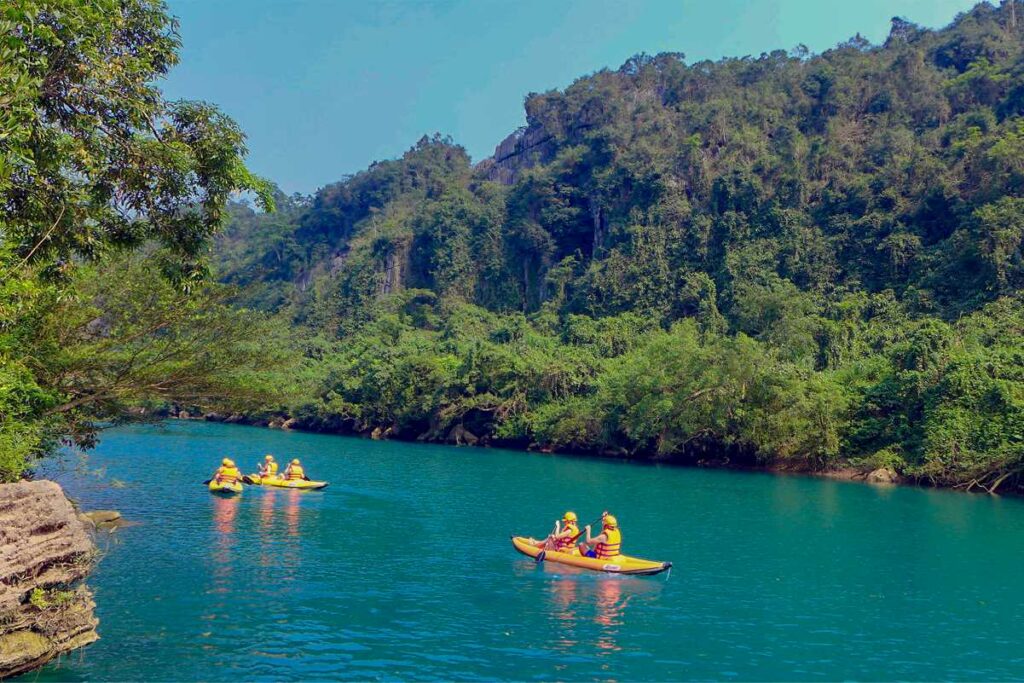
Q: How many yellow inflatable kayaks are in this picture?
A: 3